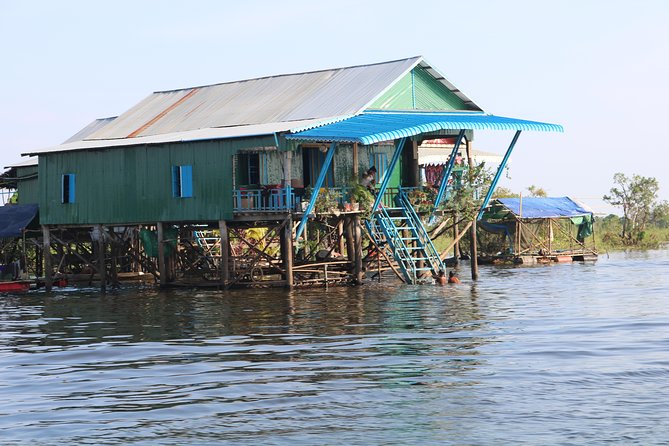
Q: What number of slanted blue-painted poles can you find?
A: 4